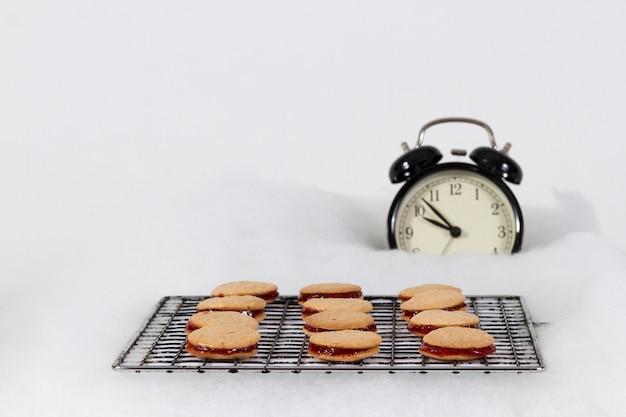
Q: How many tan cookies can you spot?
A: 12